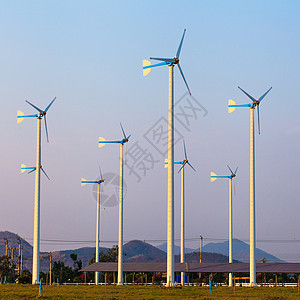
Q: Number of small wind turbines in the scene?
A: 8